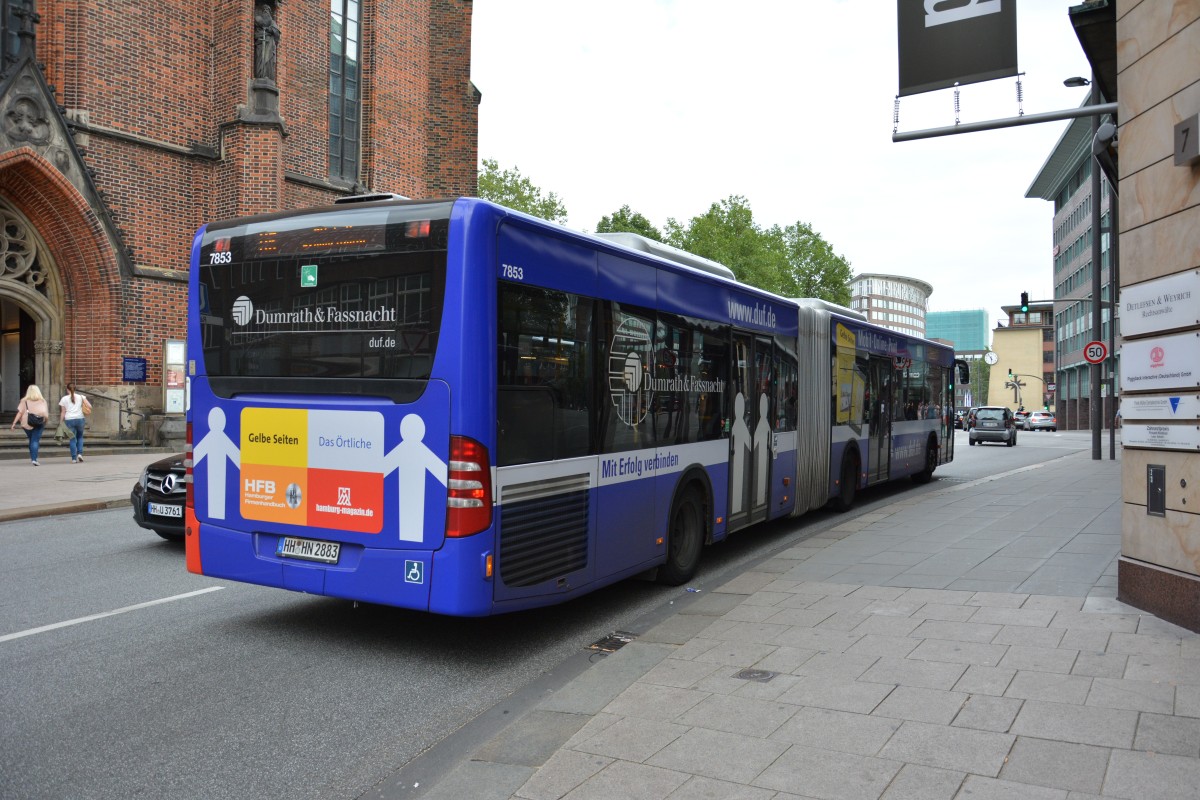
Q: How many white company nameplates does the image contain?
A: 4